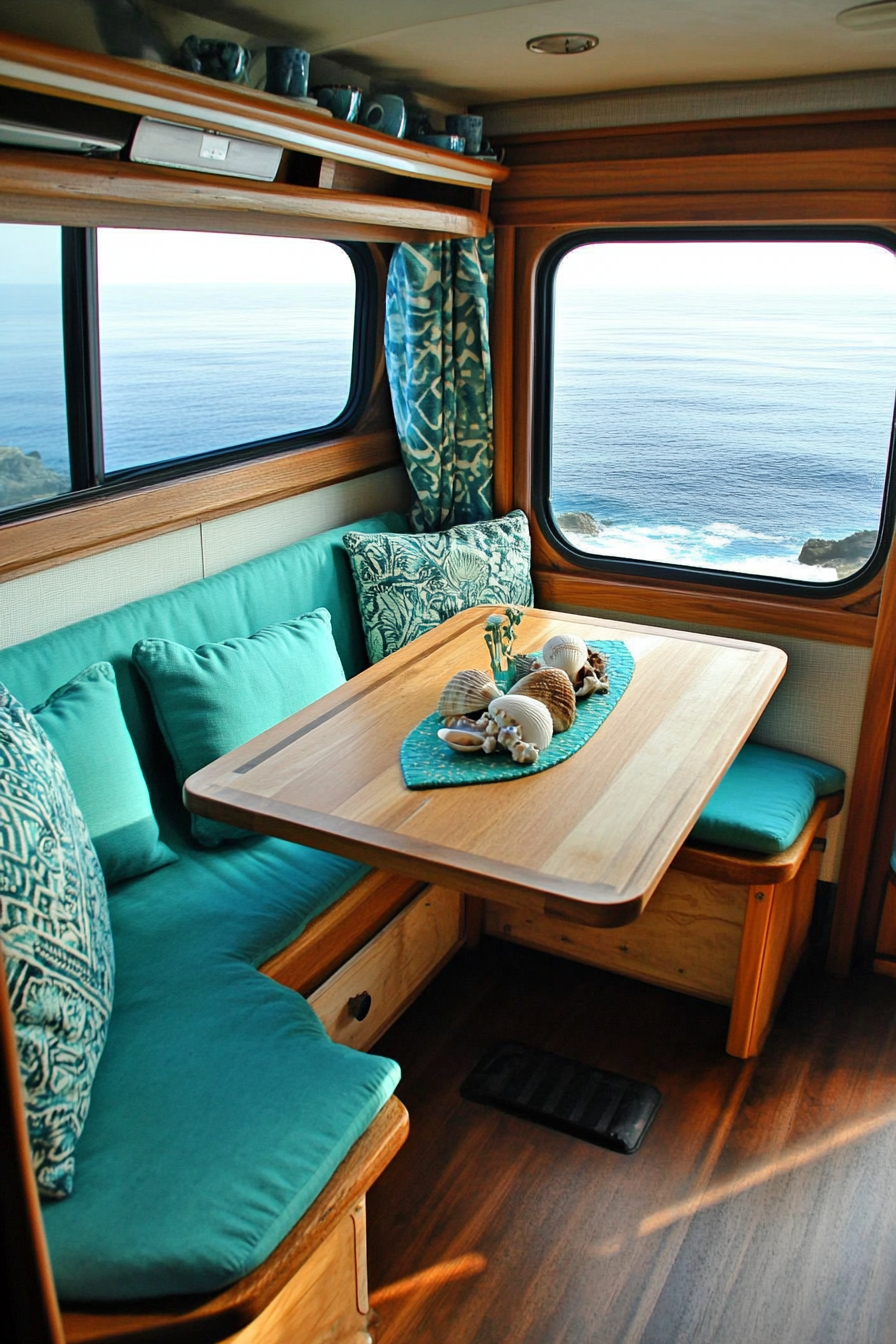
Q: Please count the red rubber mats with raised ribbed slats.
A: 0